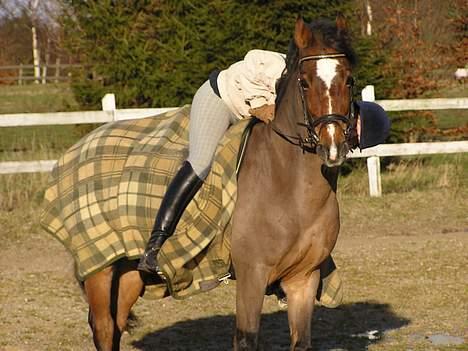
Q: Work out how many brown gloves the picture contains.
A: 1